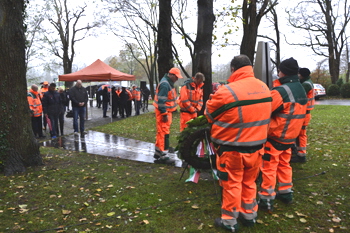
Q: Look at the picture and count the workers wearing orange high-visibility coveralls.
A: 5